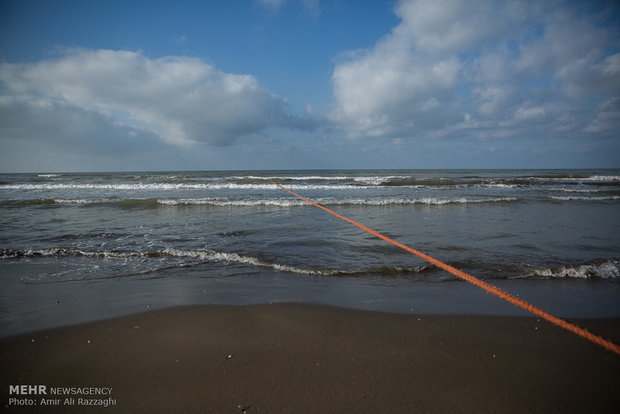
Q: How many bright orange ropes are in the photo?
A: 1